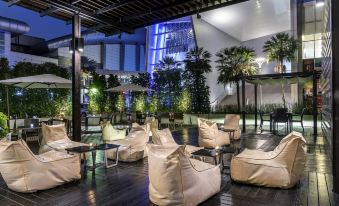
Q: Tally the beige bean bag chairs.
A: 10